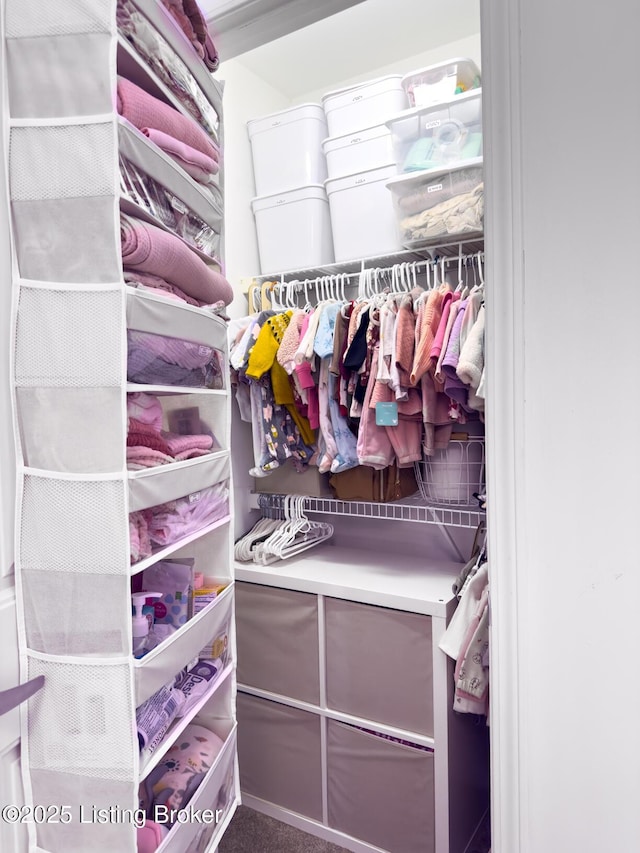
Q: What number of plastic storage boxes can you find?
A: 8